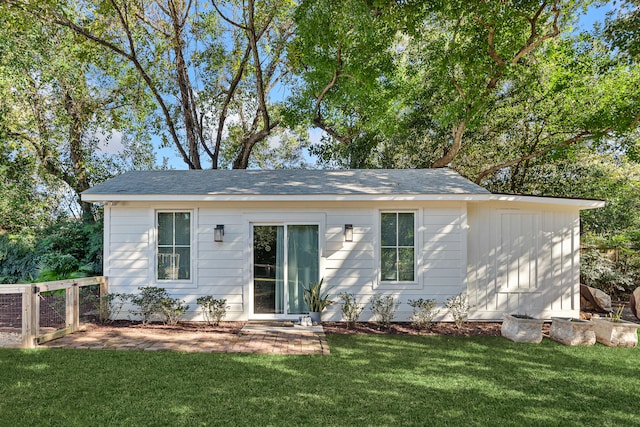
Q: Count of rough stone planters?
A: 3